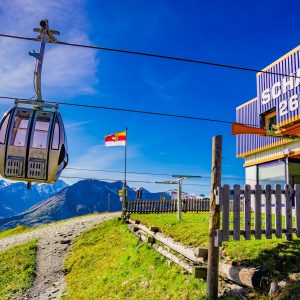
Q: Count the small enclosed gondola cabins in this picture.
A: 1